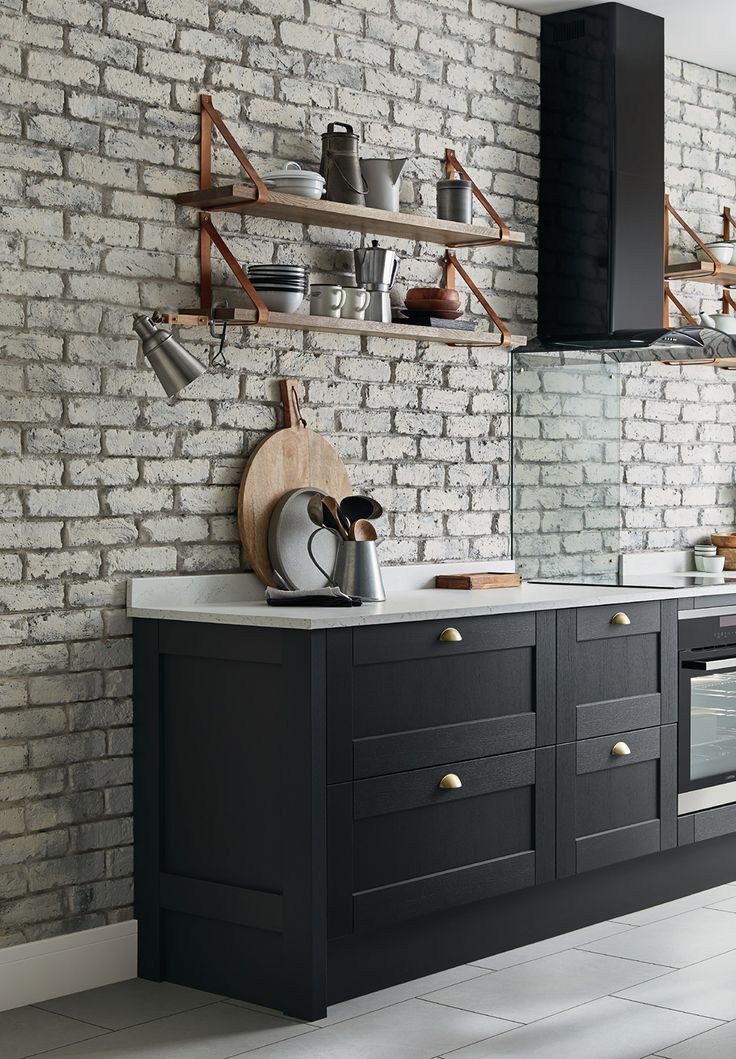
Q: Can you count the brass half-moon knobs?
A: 4